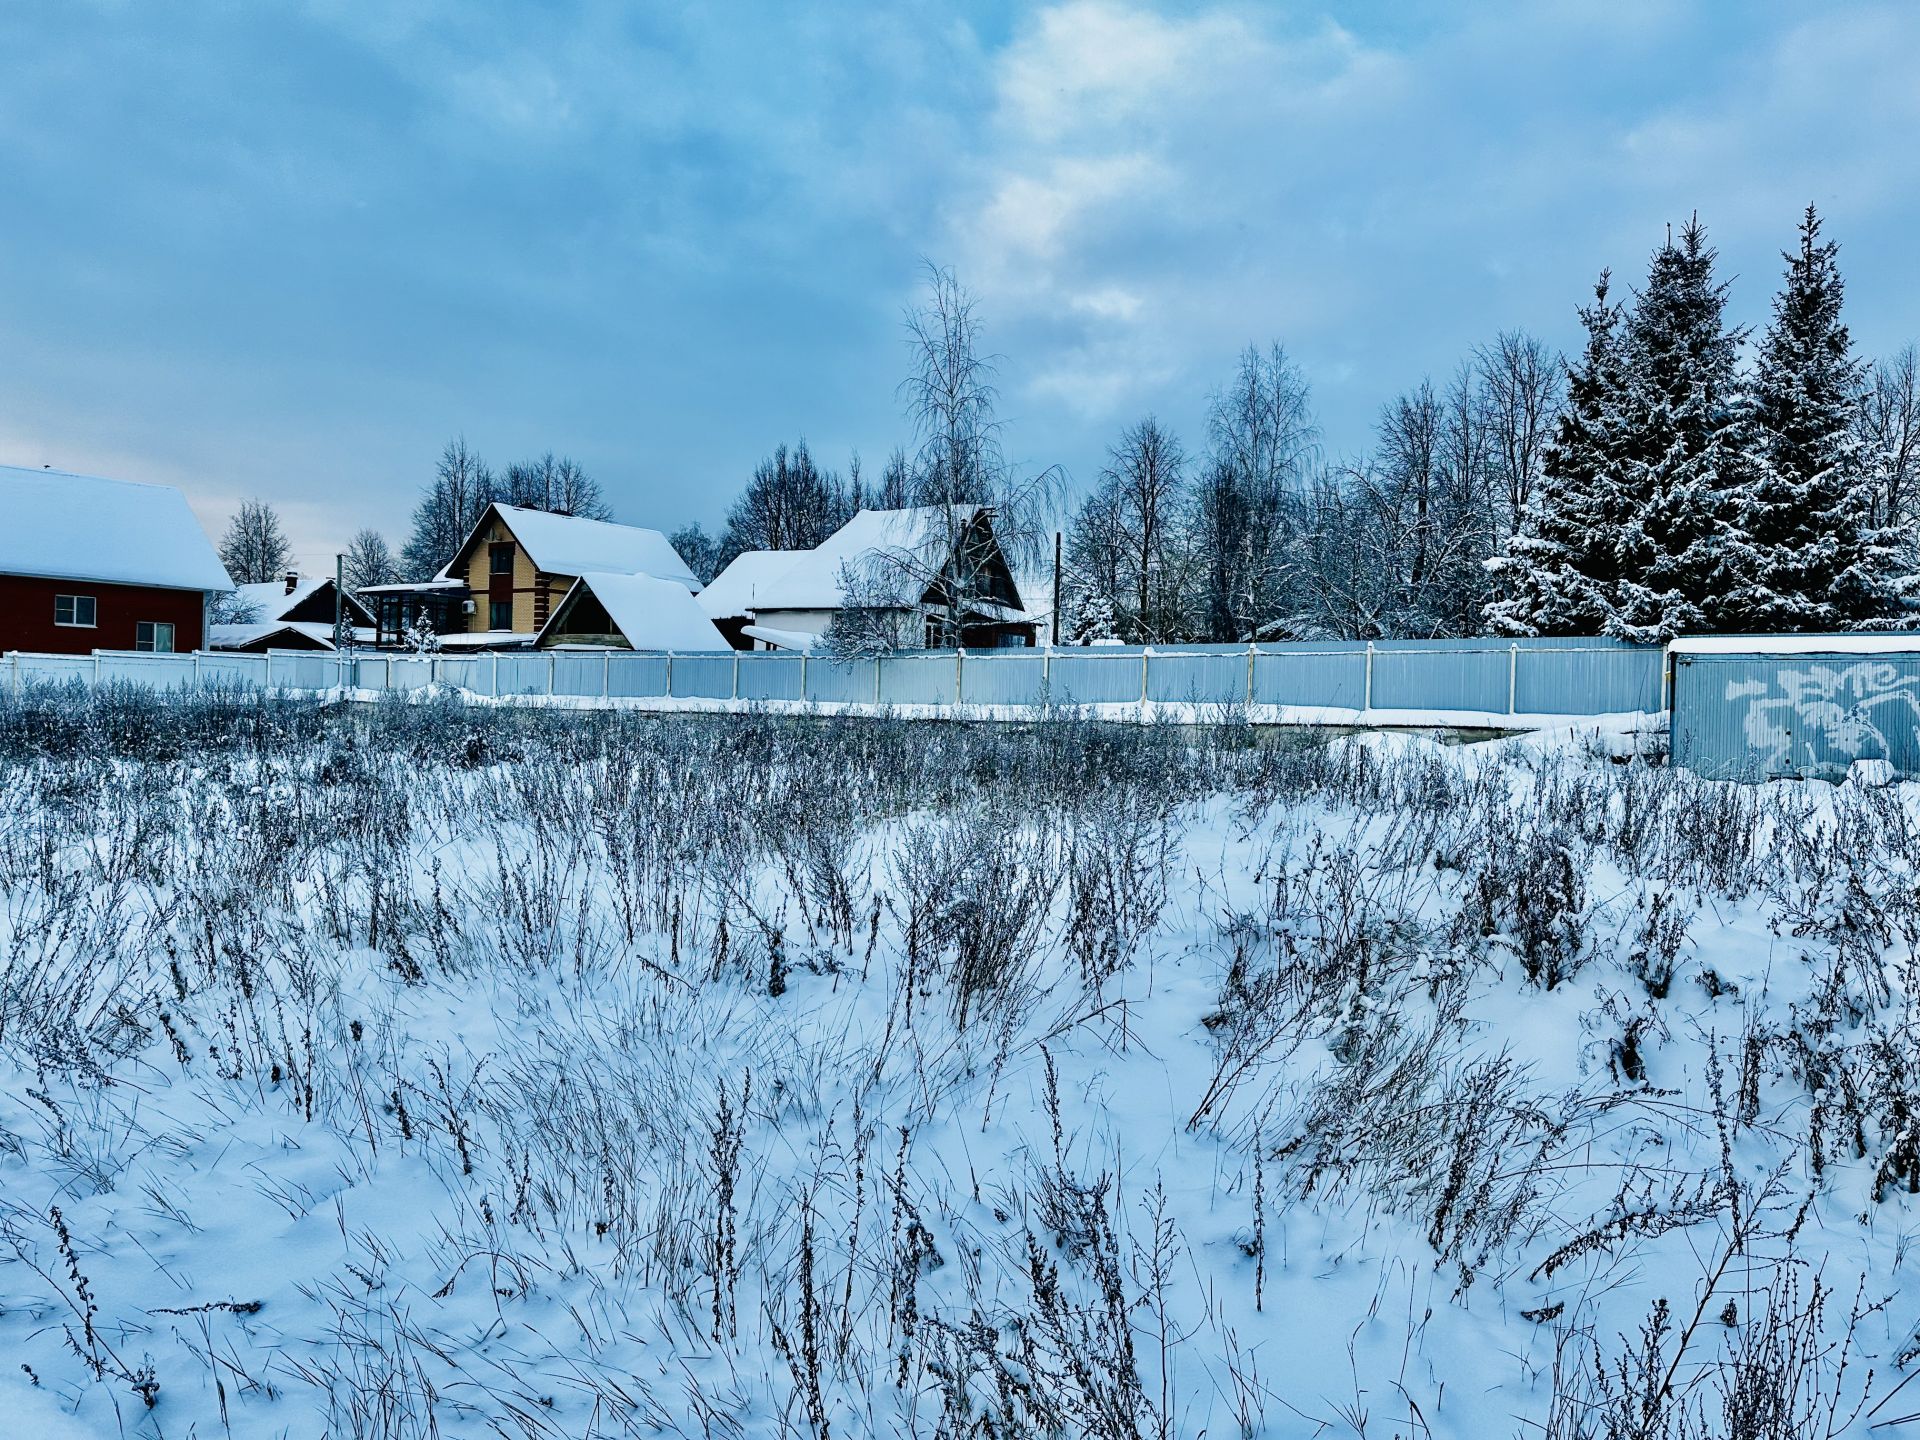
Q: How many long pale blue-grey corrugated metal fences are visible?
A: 1